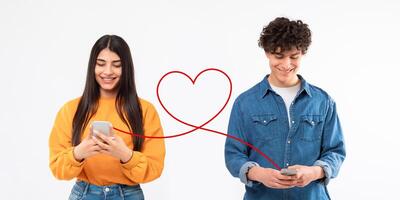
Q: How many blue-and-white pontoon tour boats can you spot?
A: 0